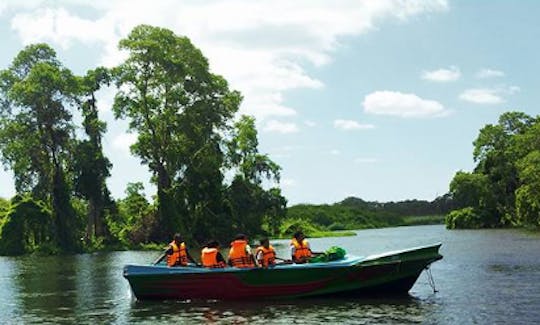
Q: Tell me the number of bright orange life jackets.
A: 5